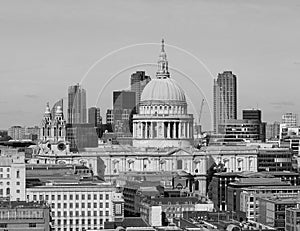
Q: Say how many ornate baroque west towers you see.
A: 2